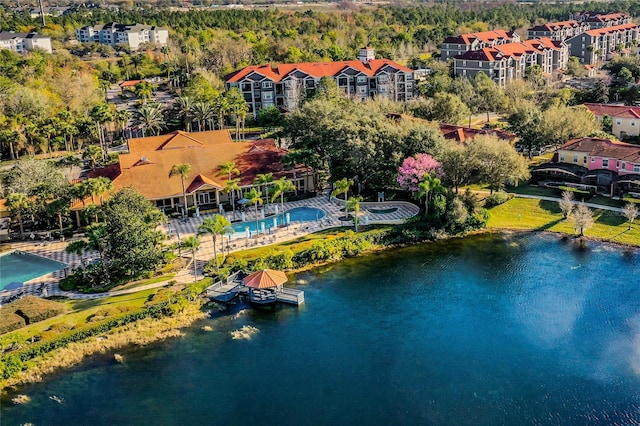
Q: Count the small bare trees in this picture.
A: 3